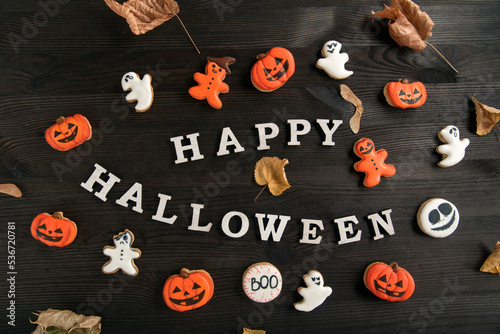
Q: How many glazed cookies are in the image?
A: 15